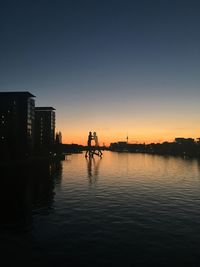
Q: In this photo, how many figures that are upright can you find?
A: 2